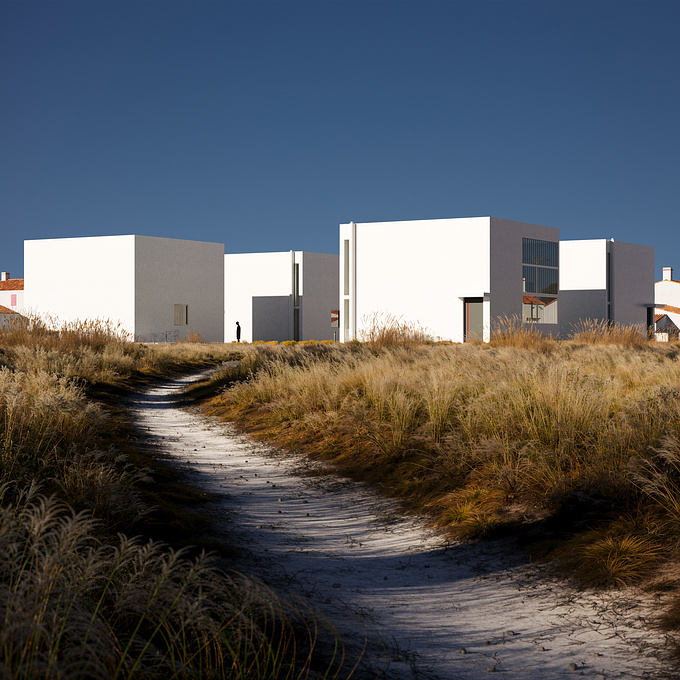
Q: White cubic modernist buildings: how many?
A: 4